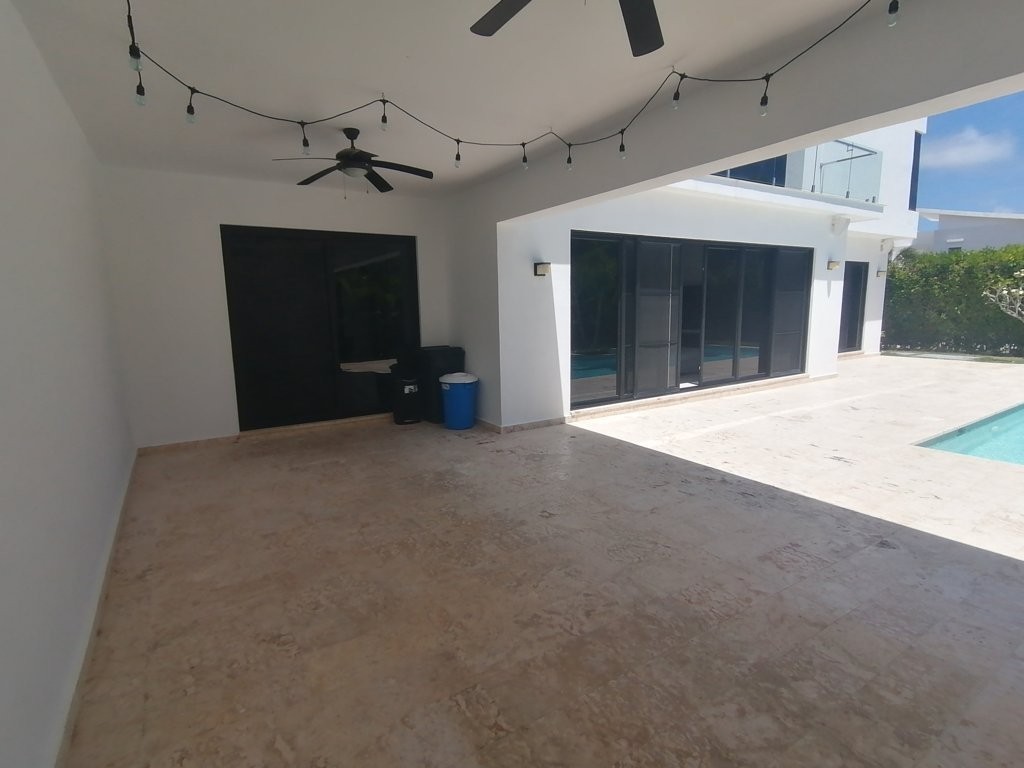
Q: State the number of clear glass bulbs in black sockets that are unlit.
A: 12